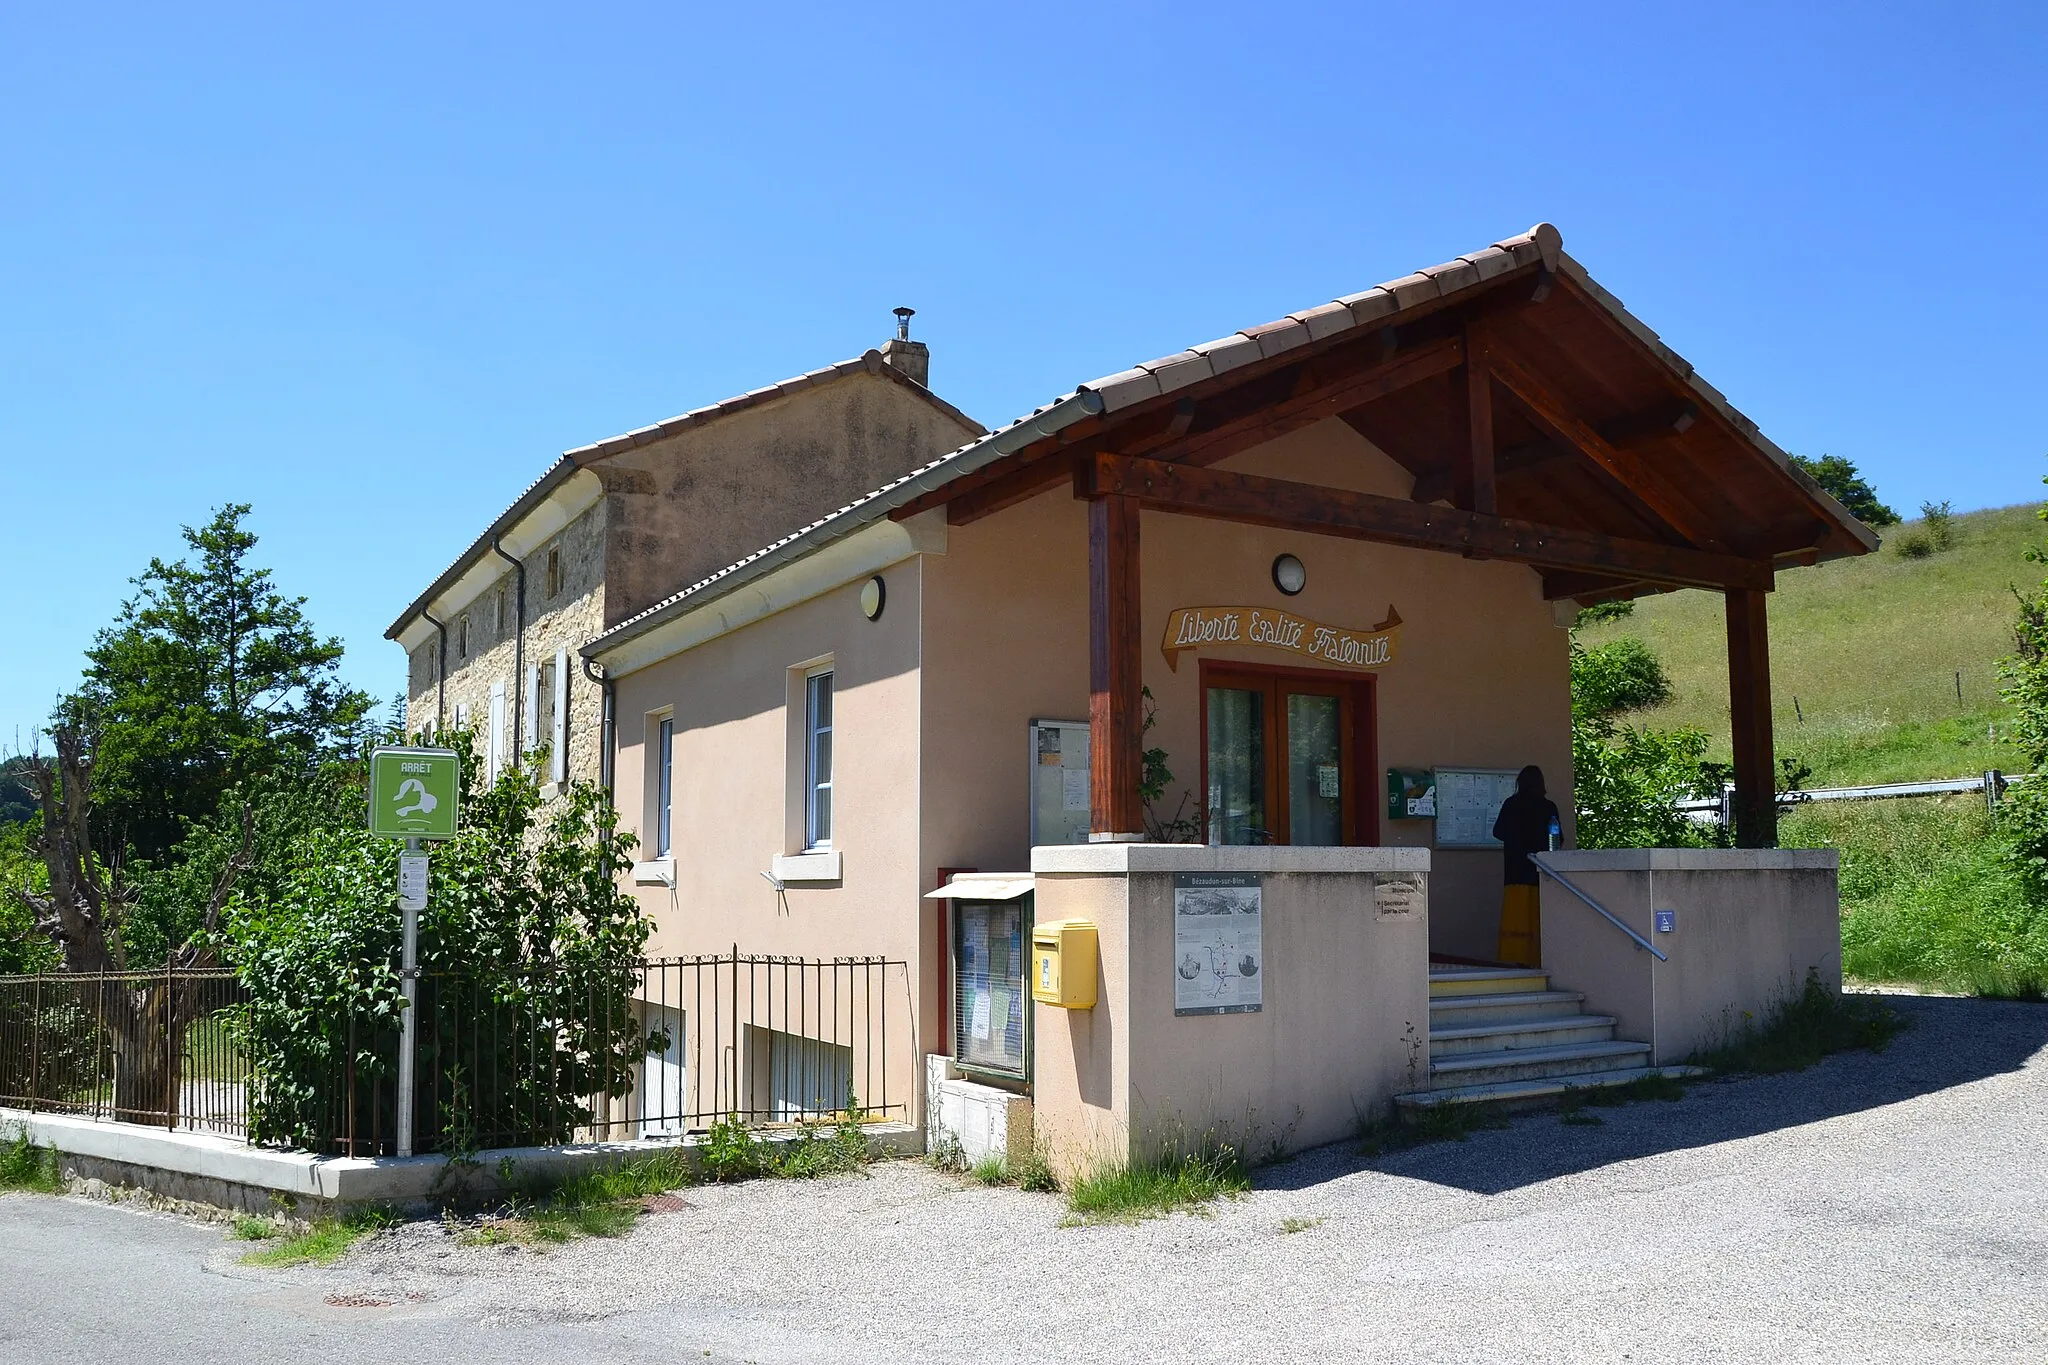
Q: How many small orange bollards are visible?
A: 0